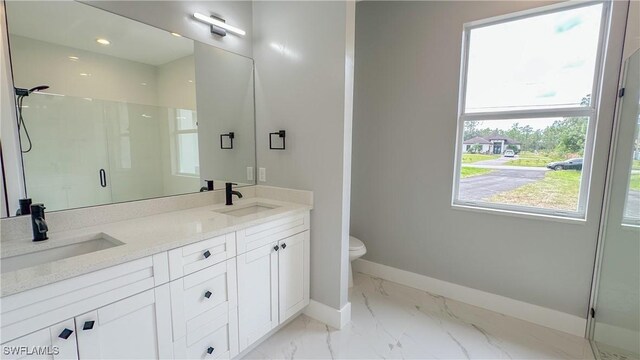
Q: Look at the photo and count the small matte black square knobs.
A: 7